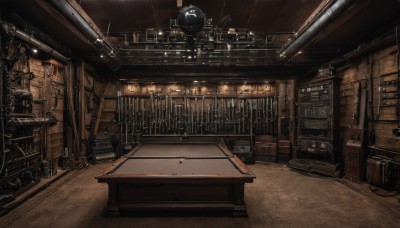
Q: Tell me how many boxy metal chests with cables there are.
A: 1